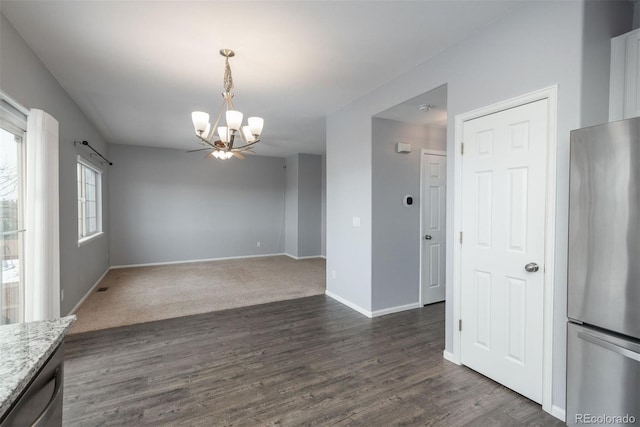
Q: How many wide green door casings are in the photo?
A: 0